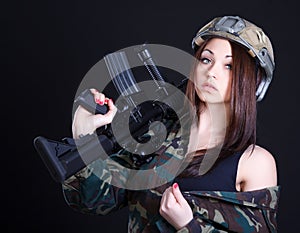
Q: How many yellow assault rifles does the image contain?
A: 0